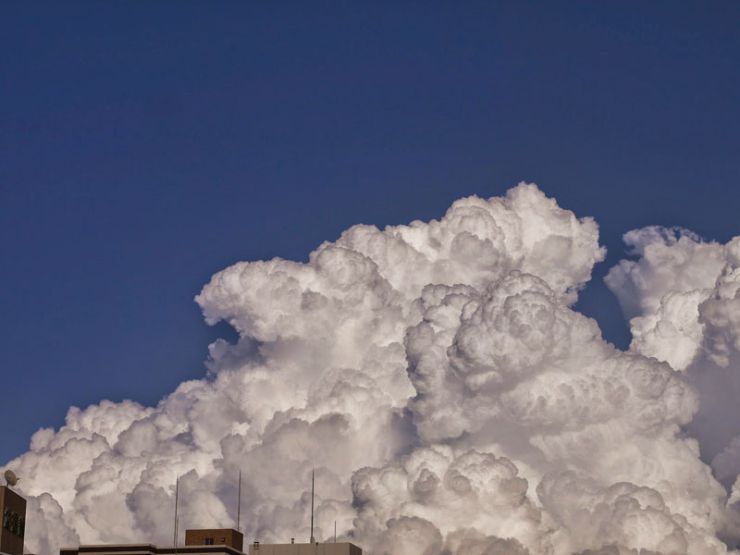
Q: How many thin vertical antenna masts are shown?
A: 4